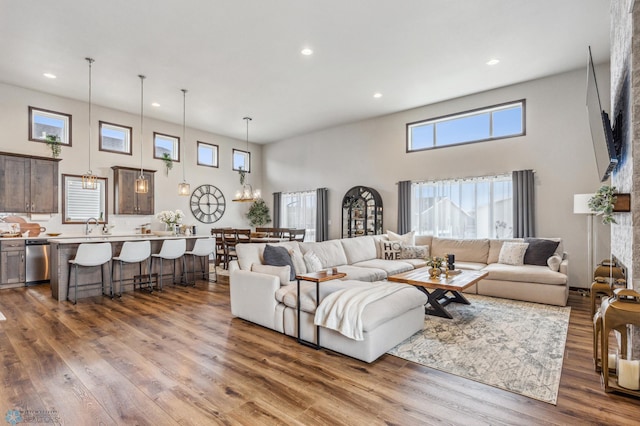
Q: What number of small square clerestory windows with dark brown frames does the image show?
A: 5